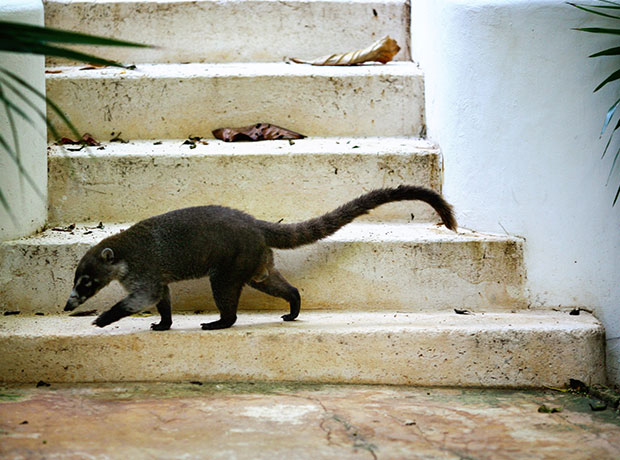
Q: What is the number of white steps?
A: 5